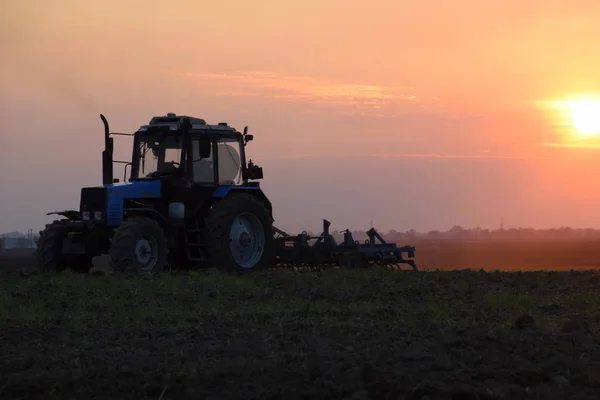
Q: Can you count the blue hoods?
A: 1